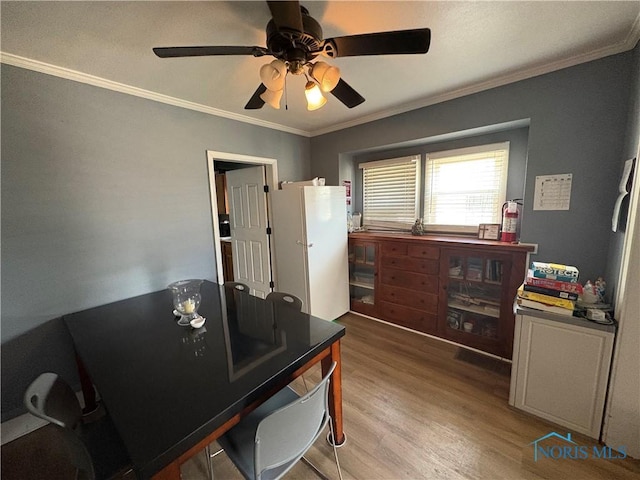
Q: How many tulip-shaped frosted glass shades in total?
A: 4